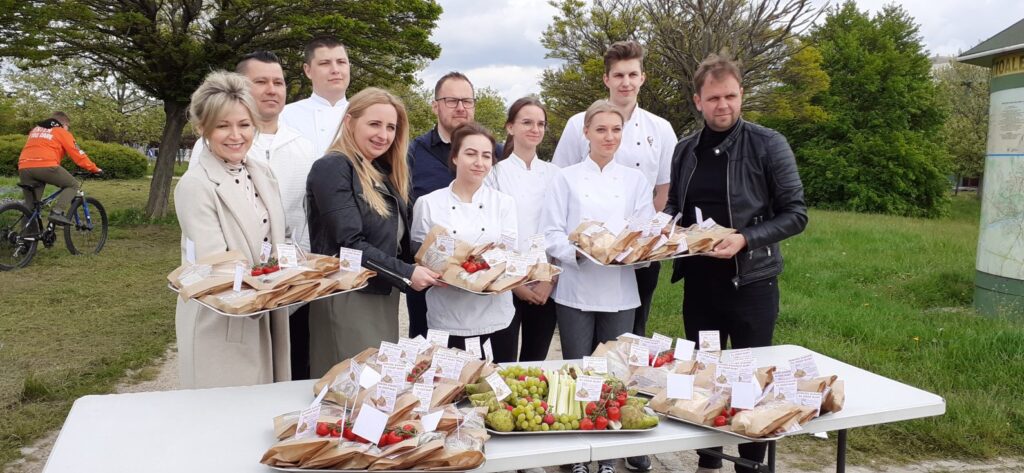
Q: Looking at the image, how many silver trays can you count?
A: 8